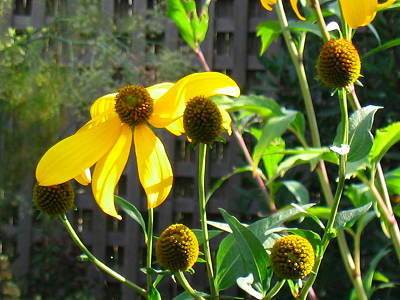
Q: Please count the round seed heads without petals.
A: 5